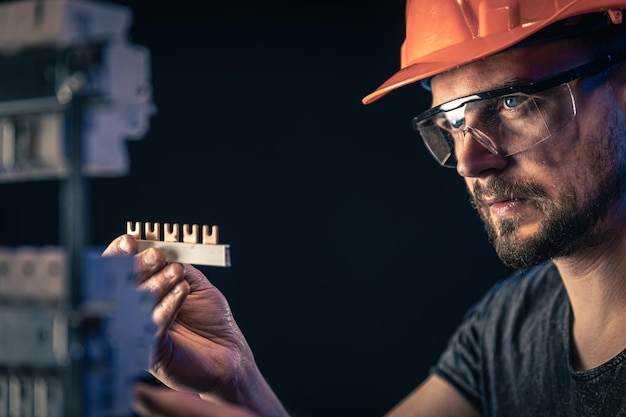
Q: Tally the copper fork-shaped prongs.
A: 5